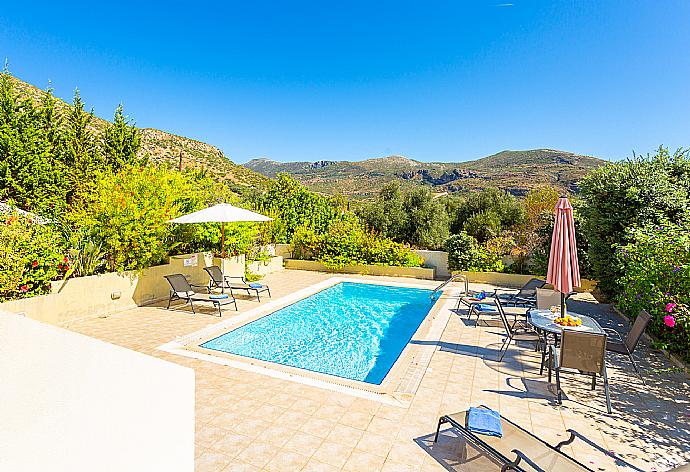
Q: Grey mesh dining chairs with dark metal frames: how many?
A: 4